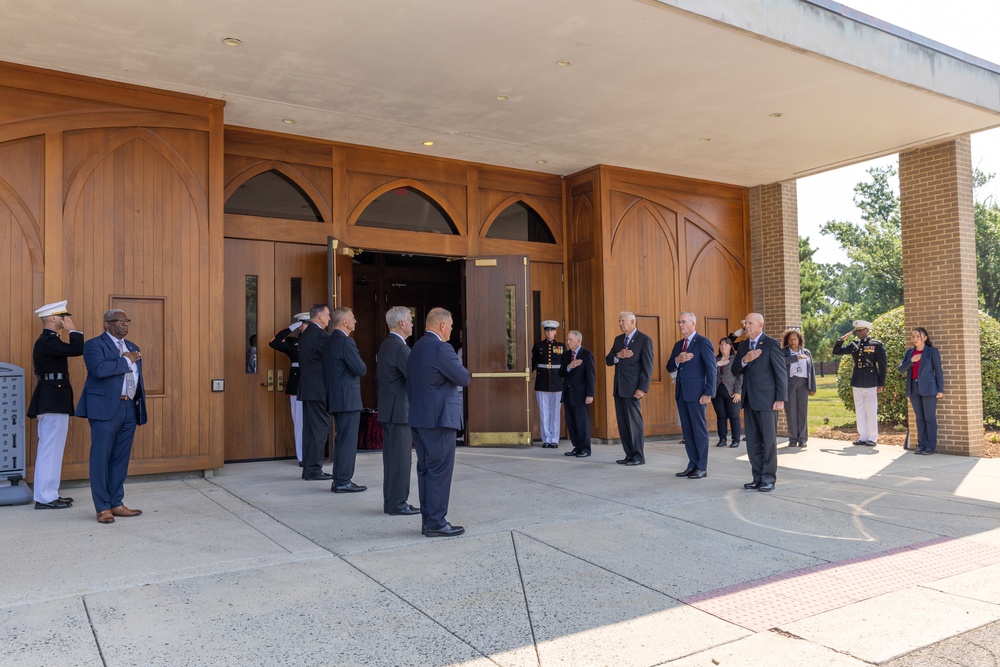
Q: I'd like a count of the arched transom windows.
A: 3